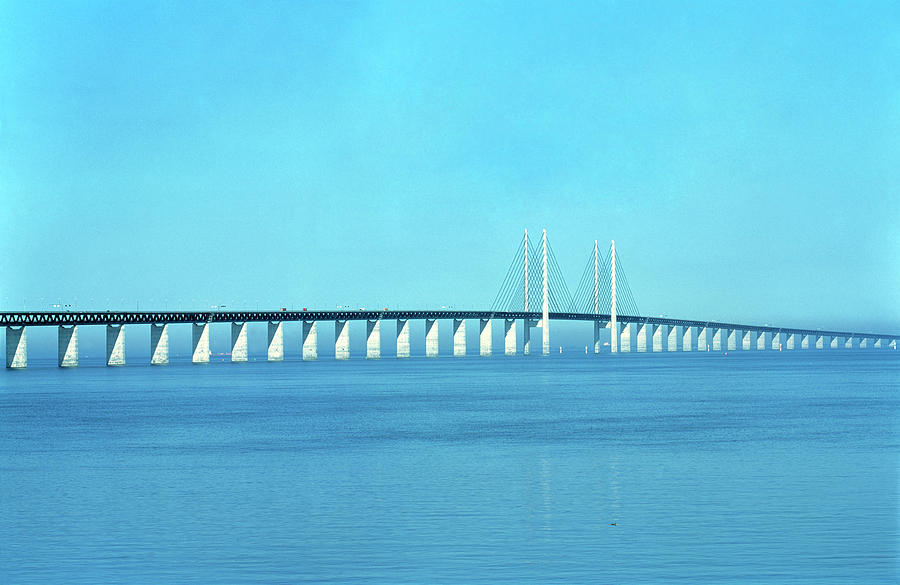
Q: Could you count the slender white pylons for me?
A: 4